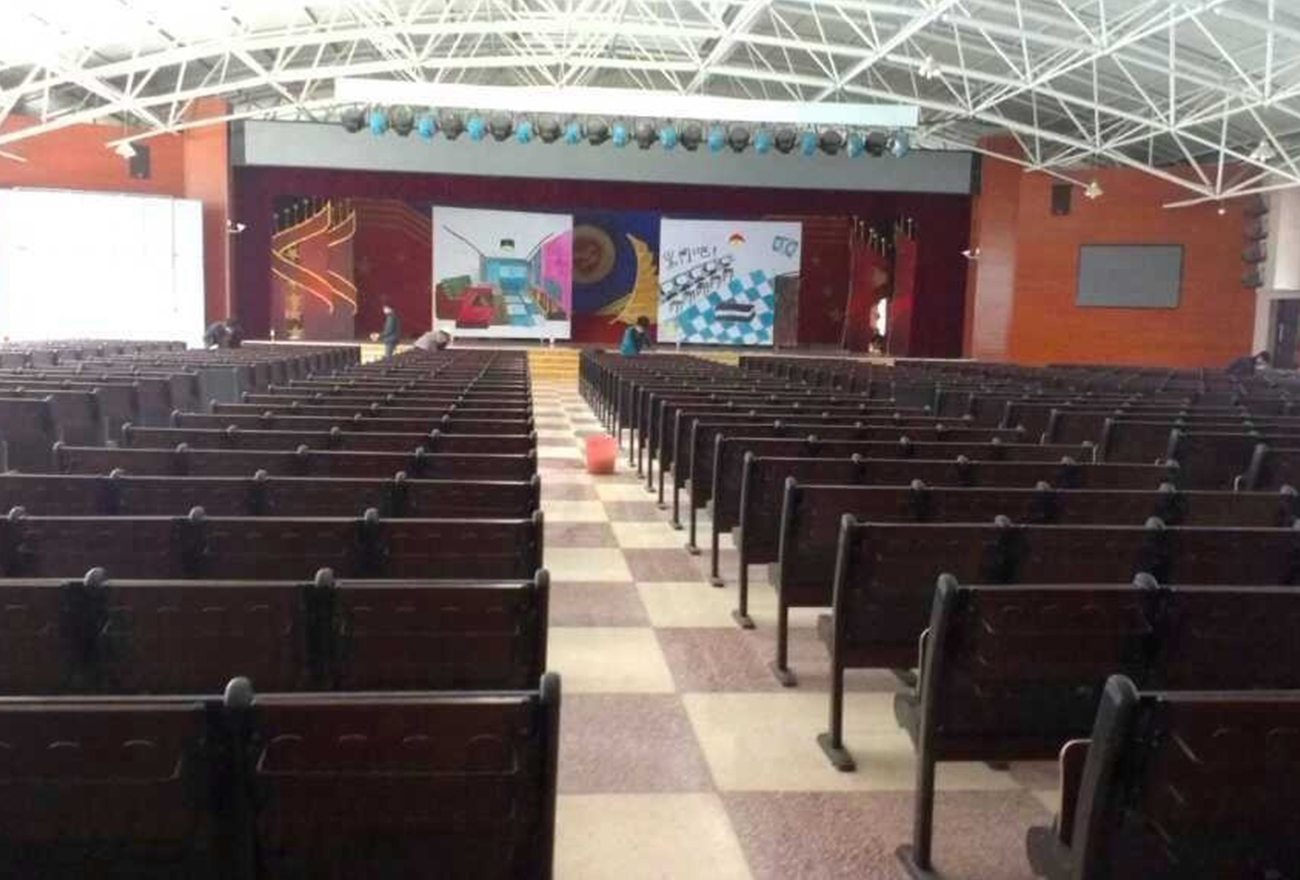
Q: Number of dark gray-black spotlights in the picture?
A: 12